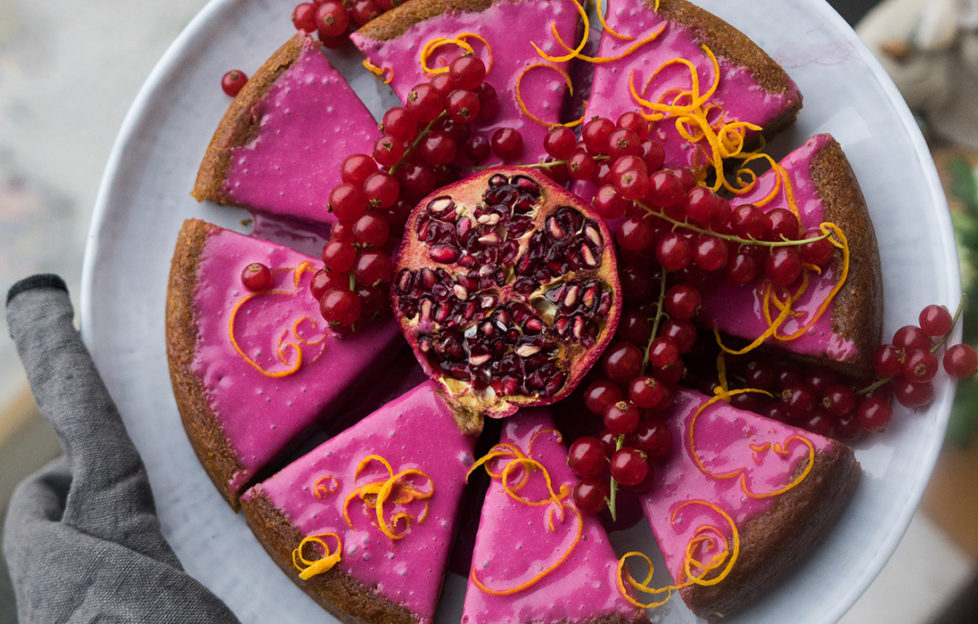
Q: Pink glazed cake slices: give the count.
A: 8